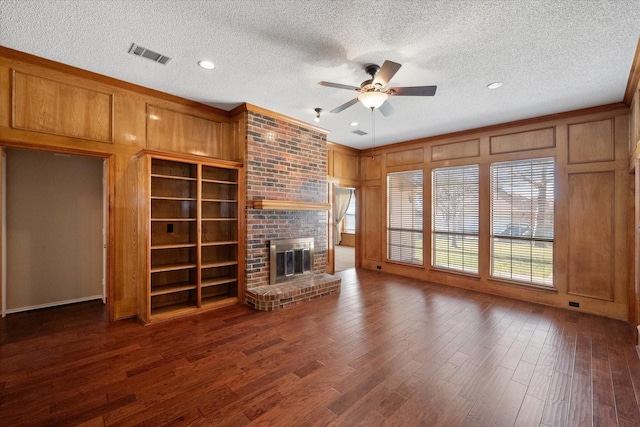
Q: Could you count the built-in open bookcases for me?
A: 1